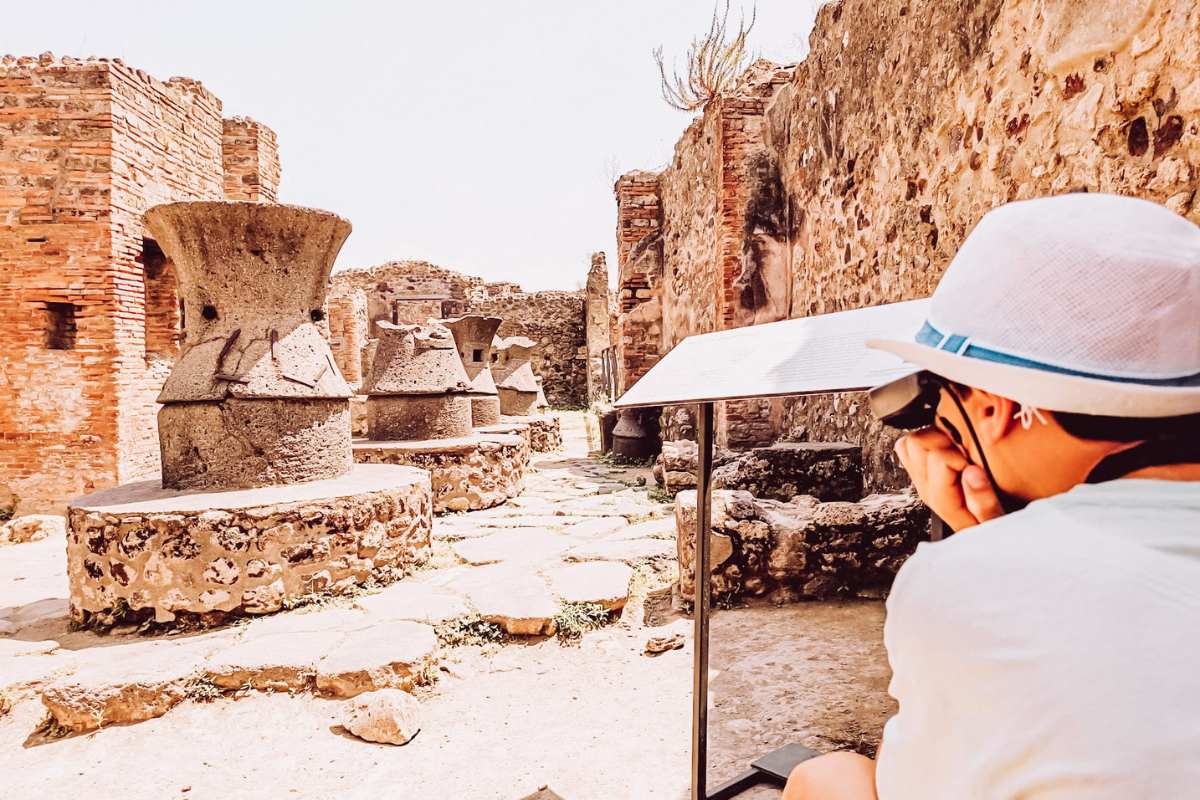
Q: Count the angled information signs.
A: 1